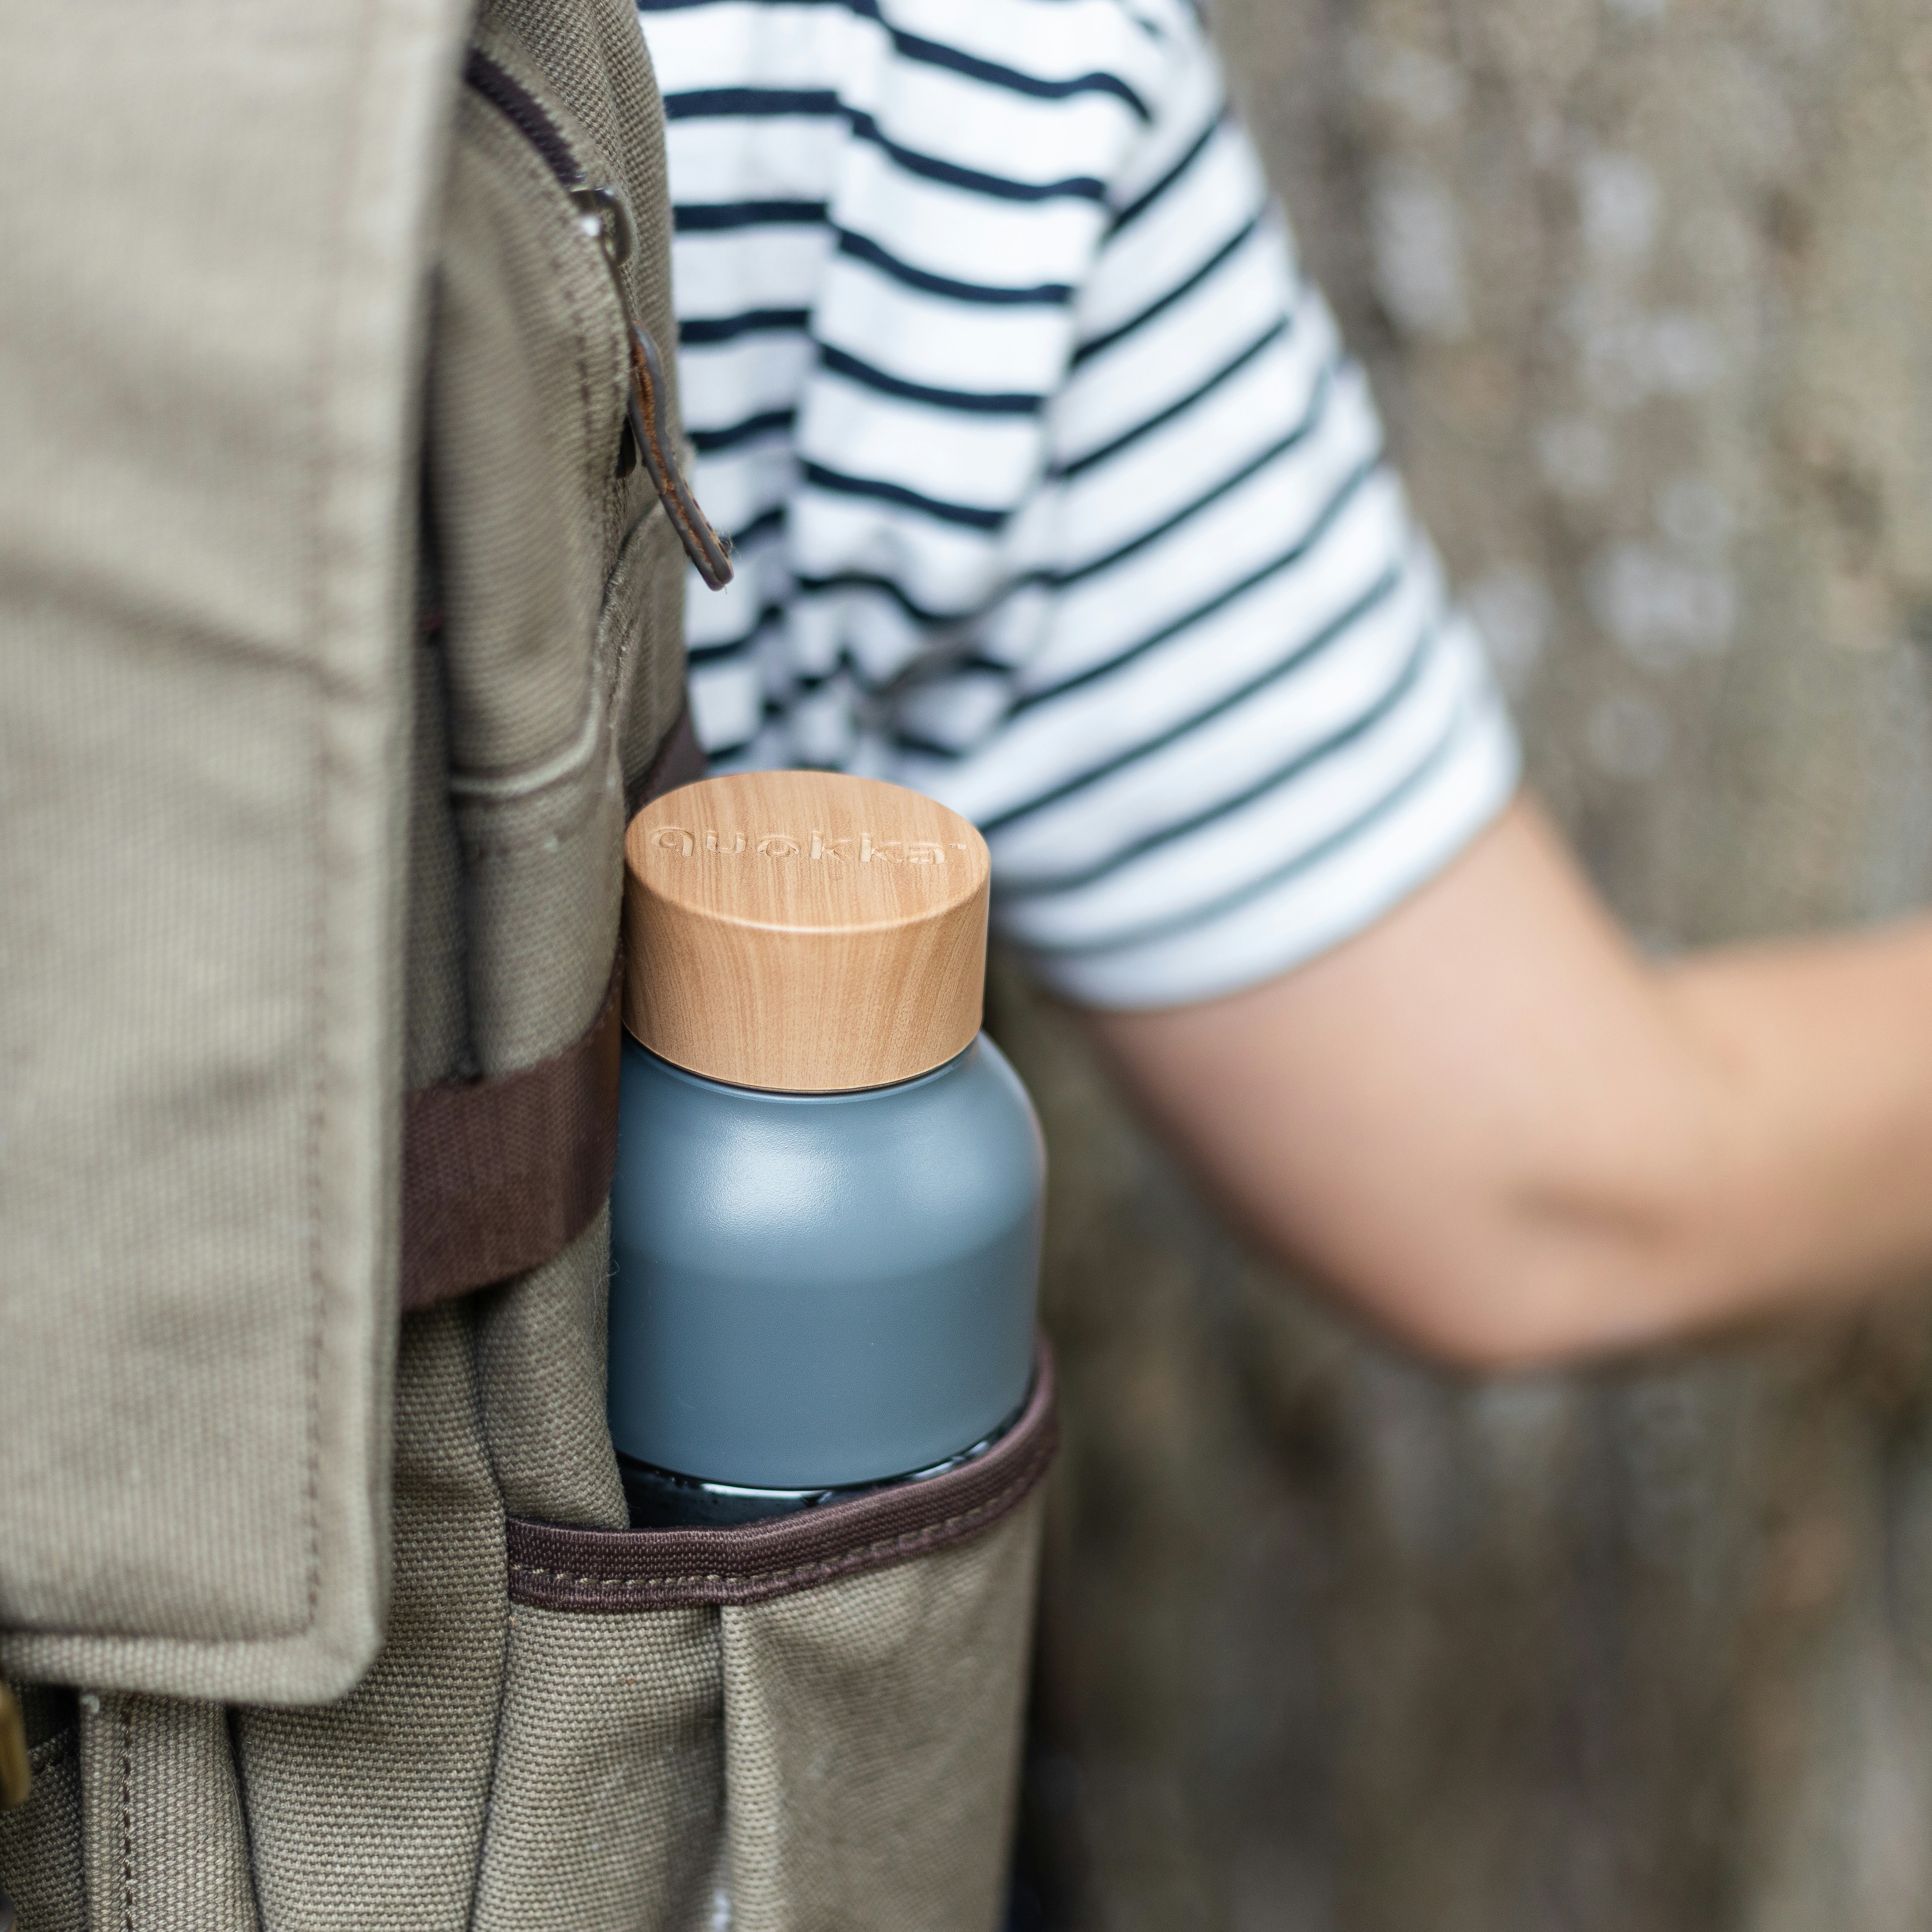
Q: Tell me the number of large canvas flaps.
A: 1